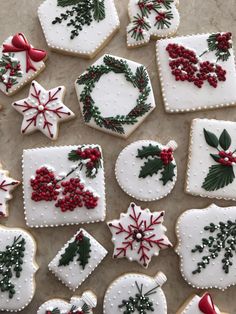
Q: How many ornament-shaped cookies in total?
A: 3